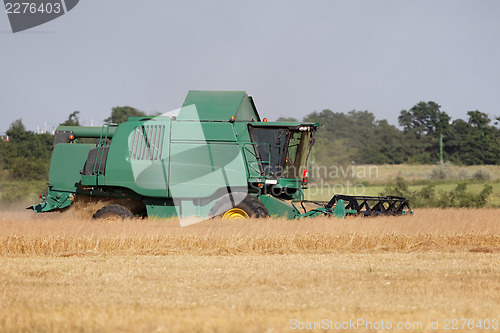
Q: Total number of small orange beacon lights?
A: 3